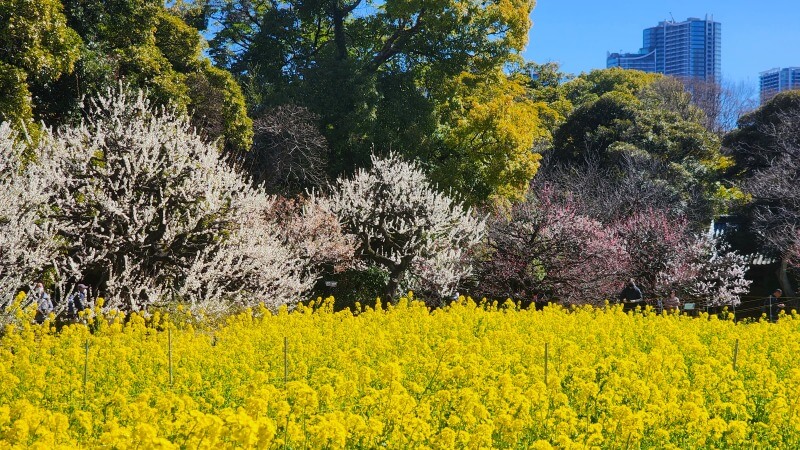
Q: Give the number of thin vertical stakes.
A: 5